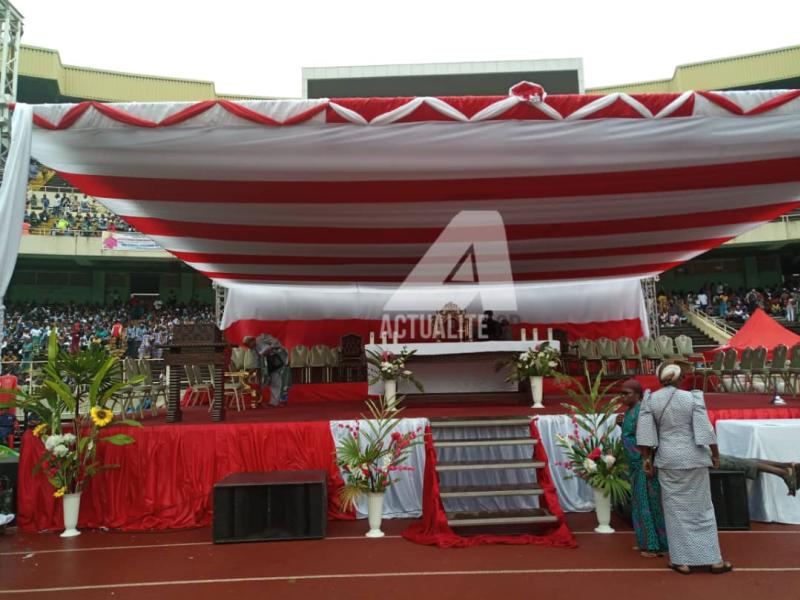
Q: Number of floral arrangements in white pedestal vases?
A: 5